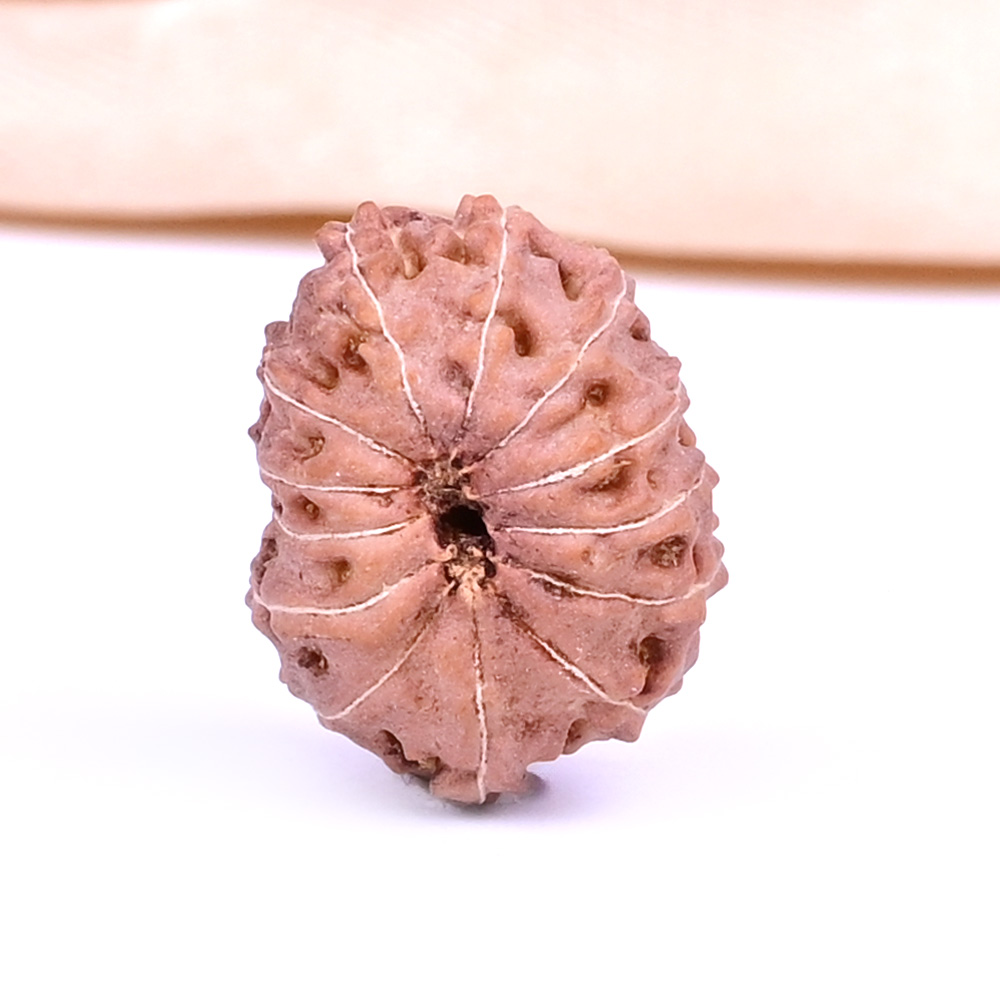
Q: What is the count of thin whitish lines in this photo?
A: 13